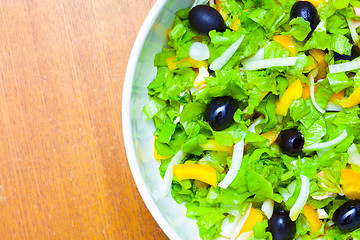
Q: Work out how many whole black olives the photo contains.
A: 6